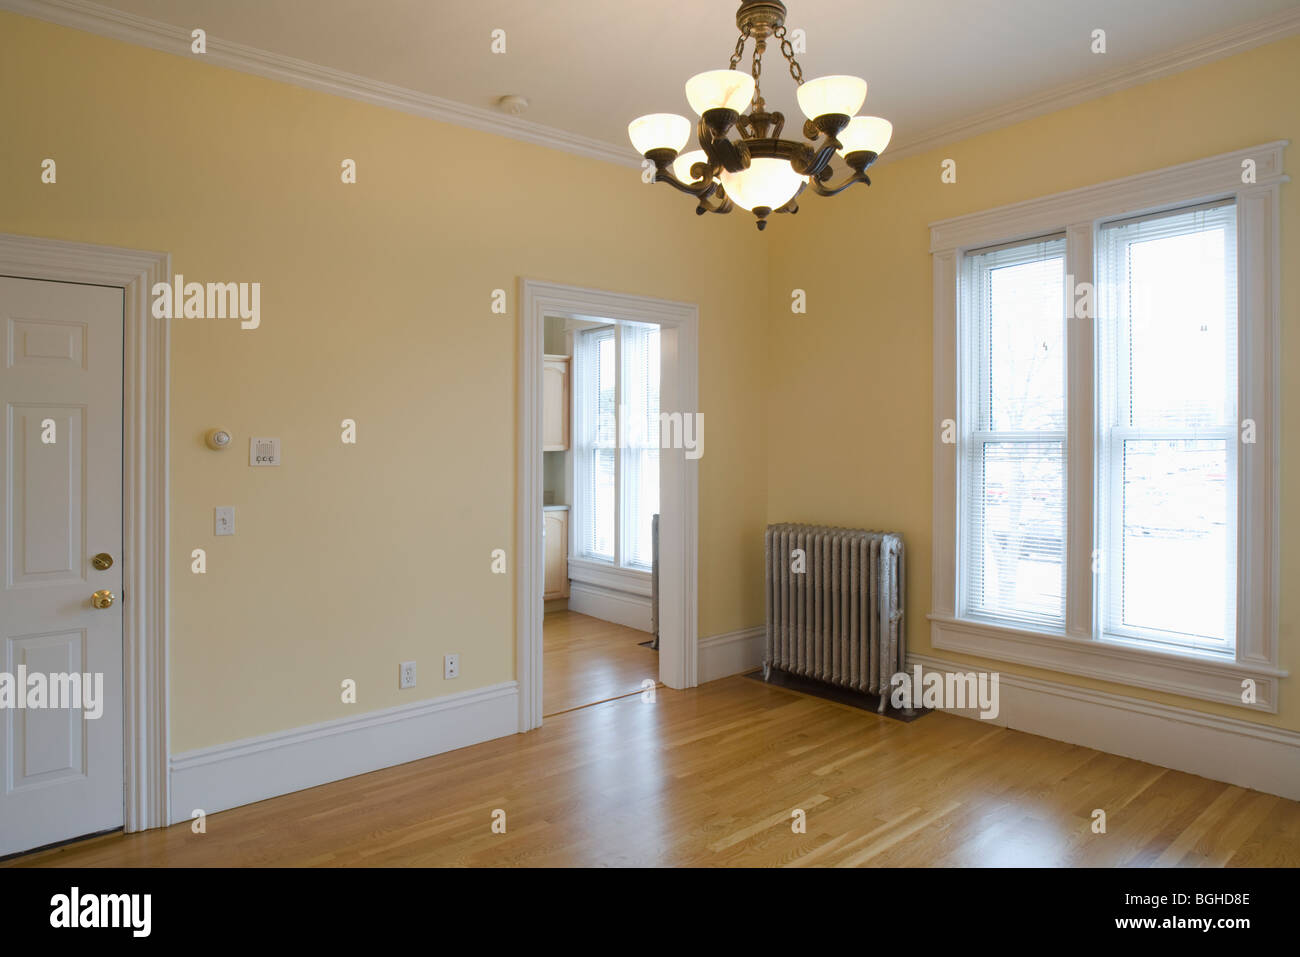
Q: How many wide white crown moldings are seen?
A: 2